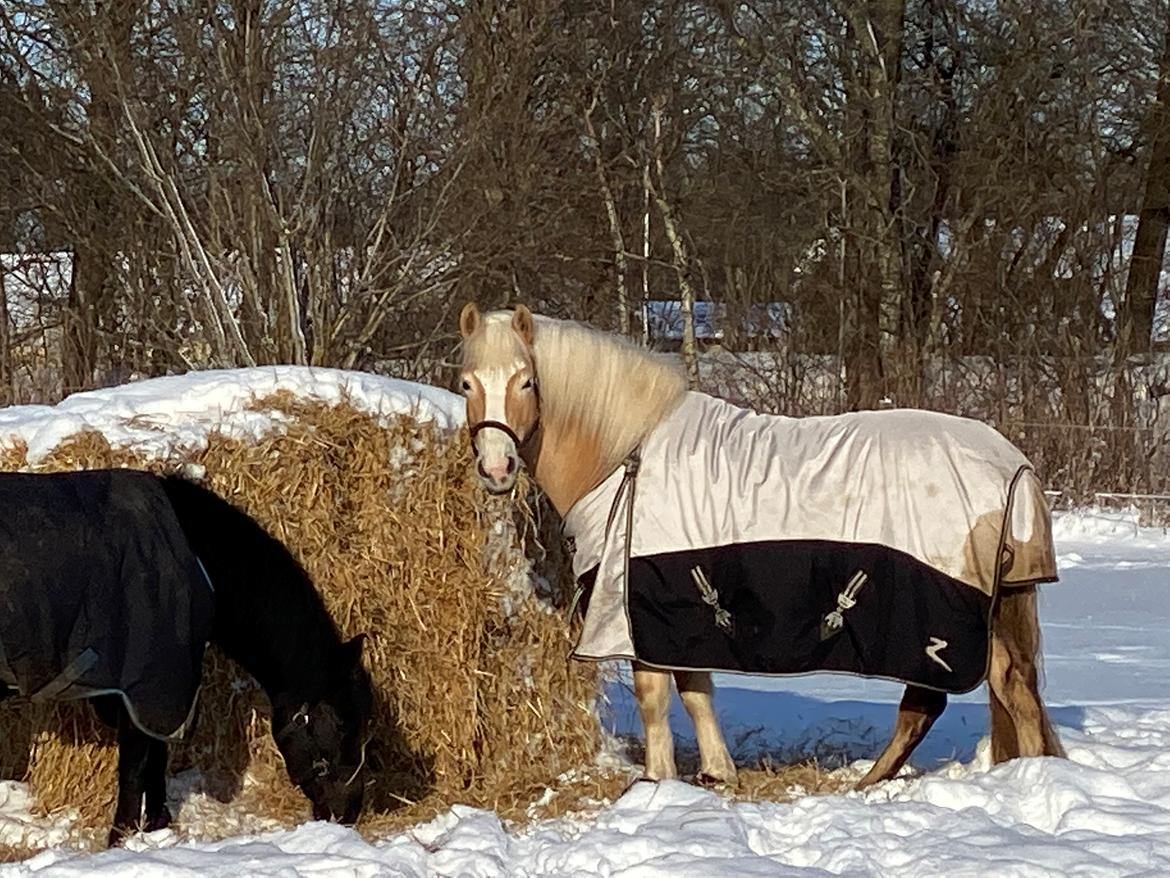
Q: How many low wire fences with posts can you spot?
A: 1